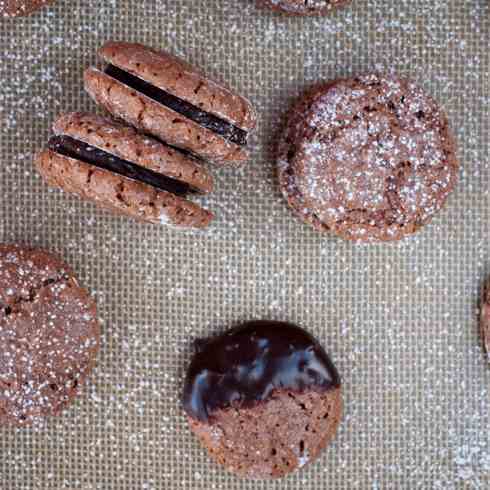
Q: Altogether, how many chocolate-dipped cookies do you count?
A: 1